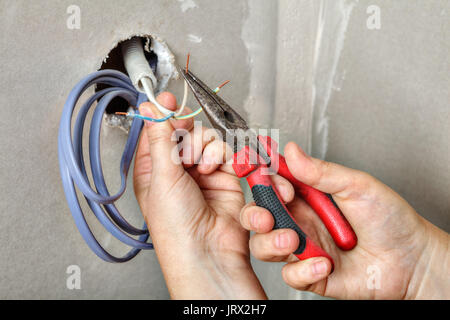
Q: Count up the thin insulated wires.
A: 3